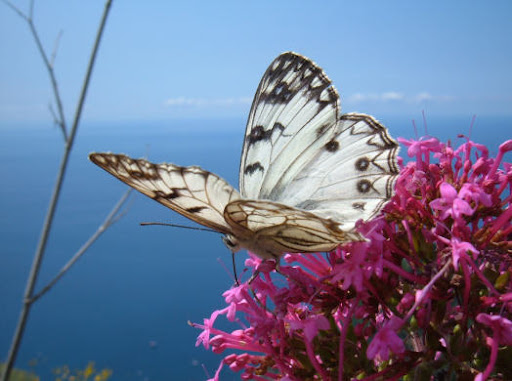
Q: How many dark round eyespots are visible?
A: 3